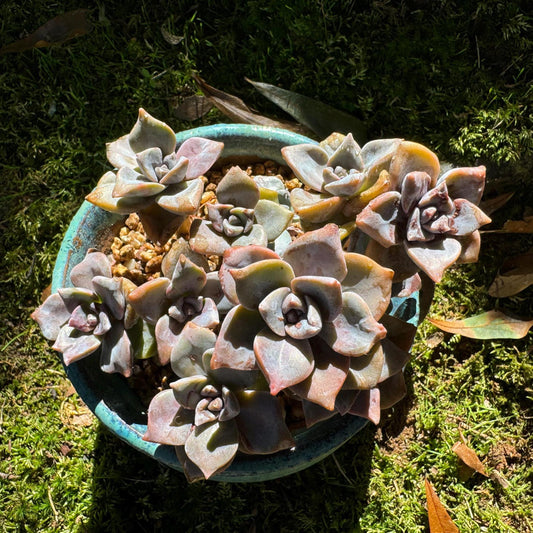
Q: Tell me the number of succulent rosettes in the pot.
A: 8